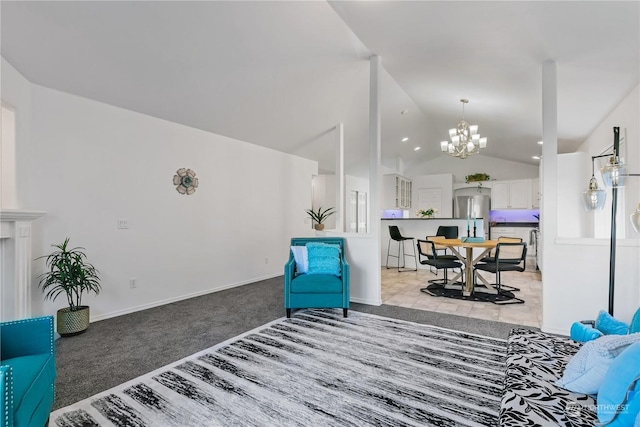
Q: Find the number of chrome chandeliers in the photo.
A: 1